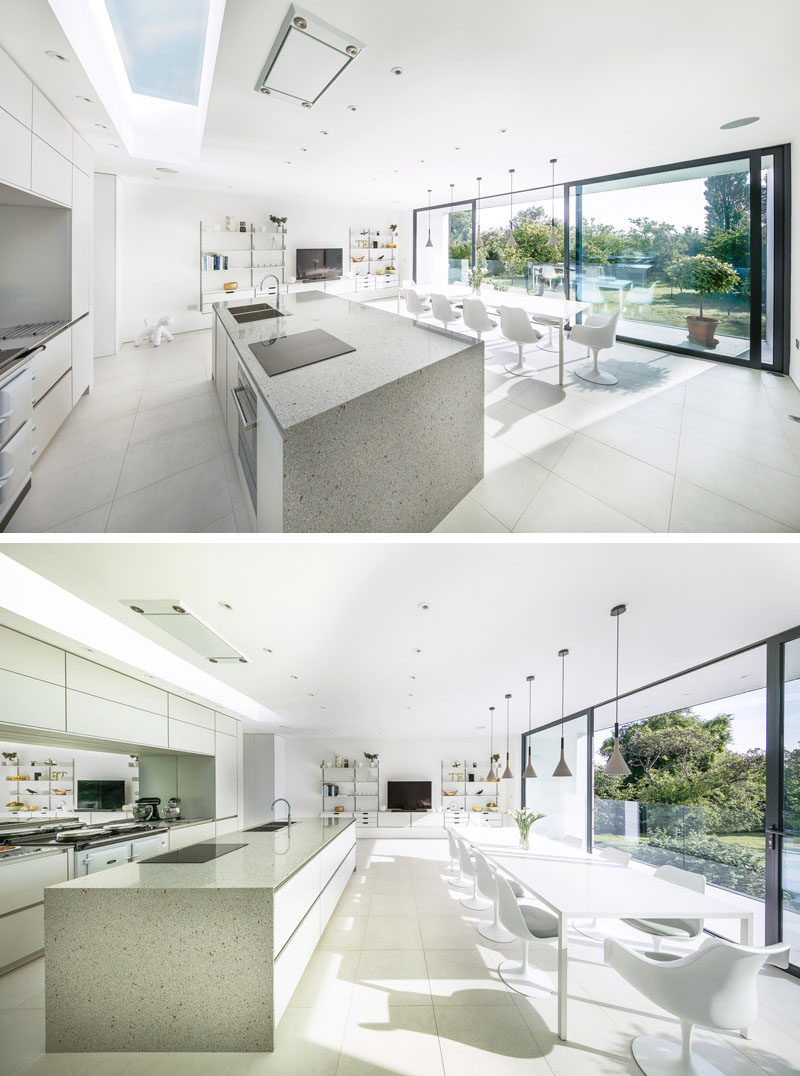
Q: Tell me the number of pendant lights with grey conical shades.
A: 10